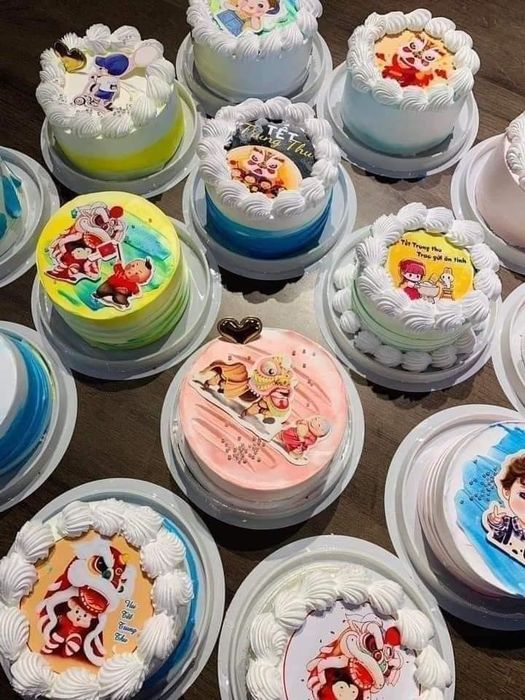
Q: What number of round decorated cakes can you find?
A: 13